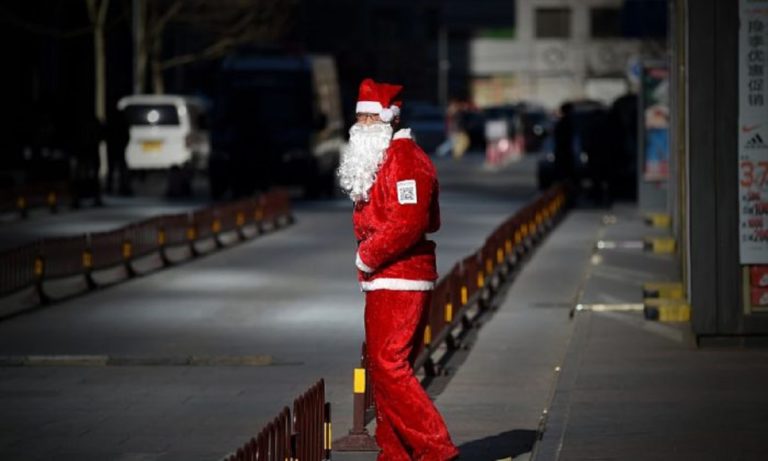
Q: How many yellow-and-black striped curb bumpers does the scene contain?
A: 4